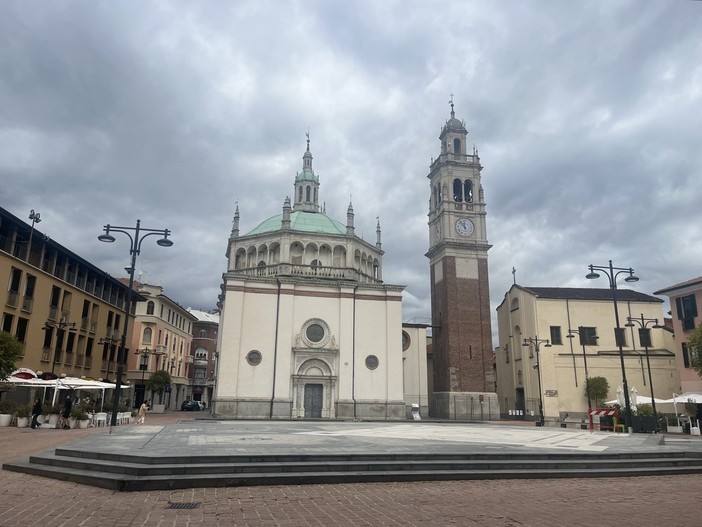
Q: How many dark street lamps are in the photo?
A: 8